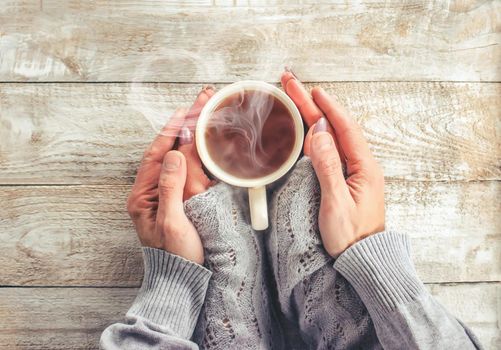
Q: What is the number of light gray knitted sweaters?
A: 2